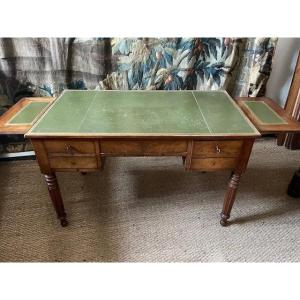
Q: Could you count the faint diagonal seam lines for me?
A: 2